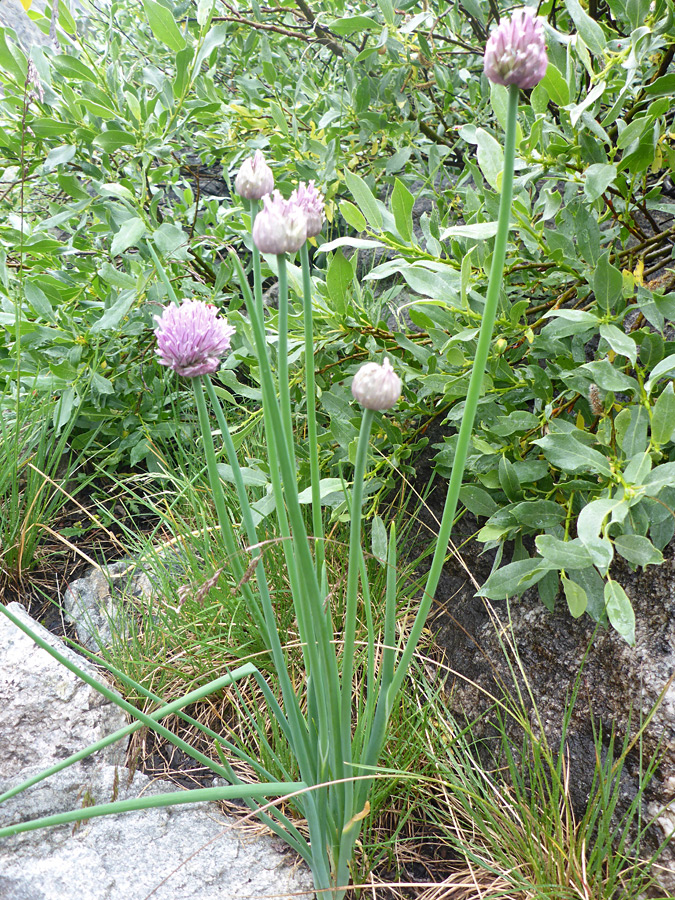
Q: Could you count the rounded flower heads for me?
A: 6